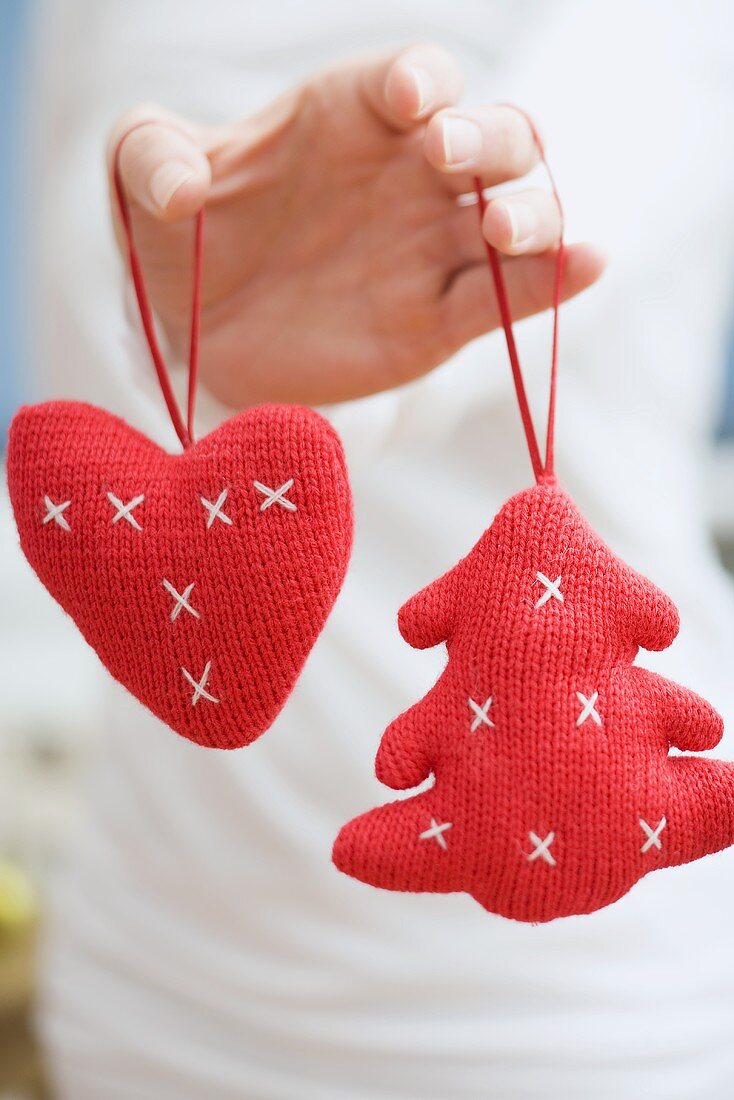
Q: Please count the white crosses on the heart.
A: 6